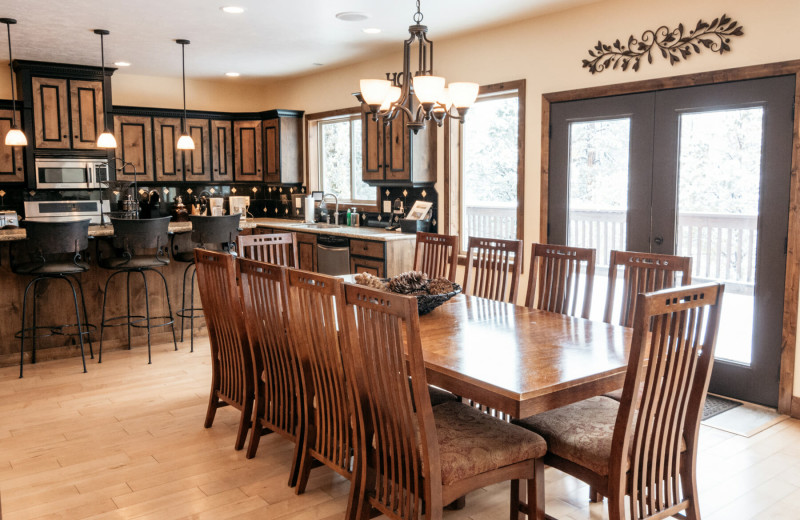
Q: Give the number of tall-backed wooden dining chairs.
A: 10